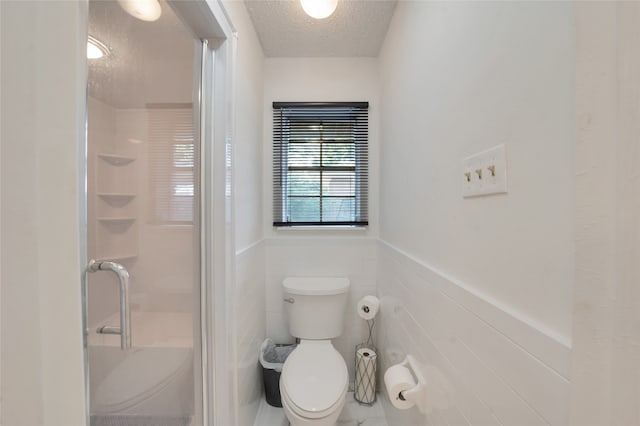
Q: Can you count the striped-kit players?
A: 0